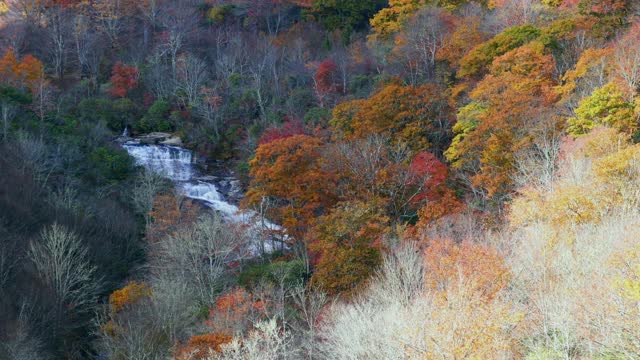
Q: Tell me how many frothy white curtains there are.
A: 1